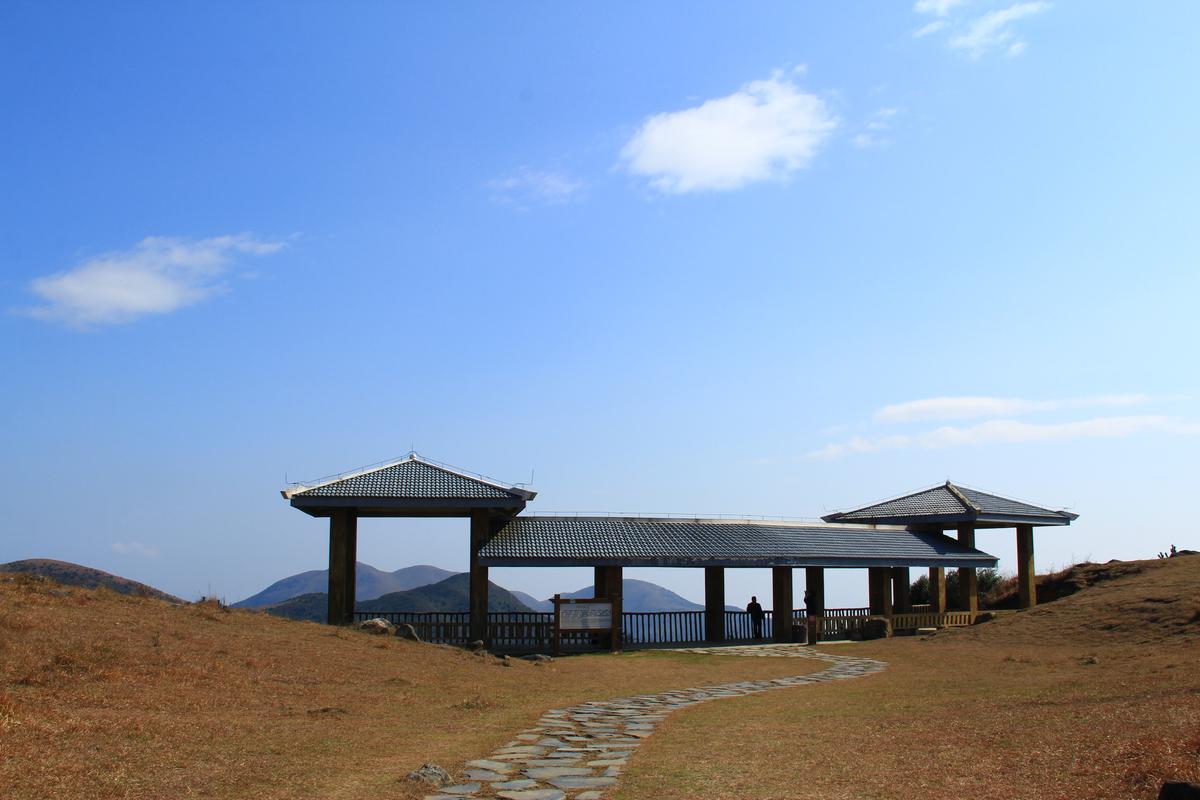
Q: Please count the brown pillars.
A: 11